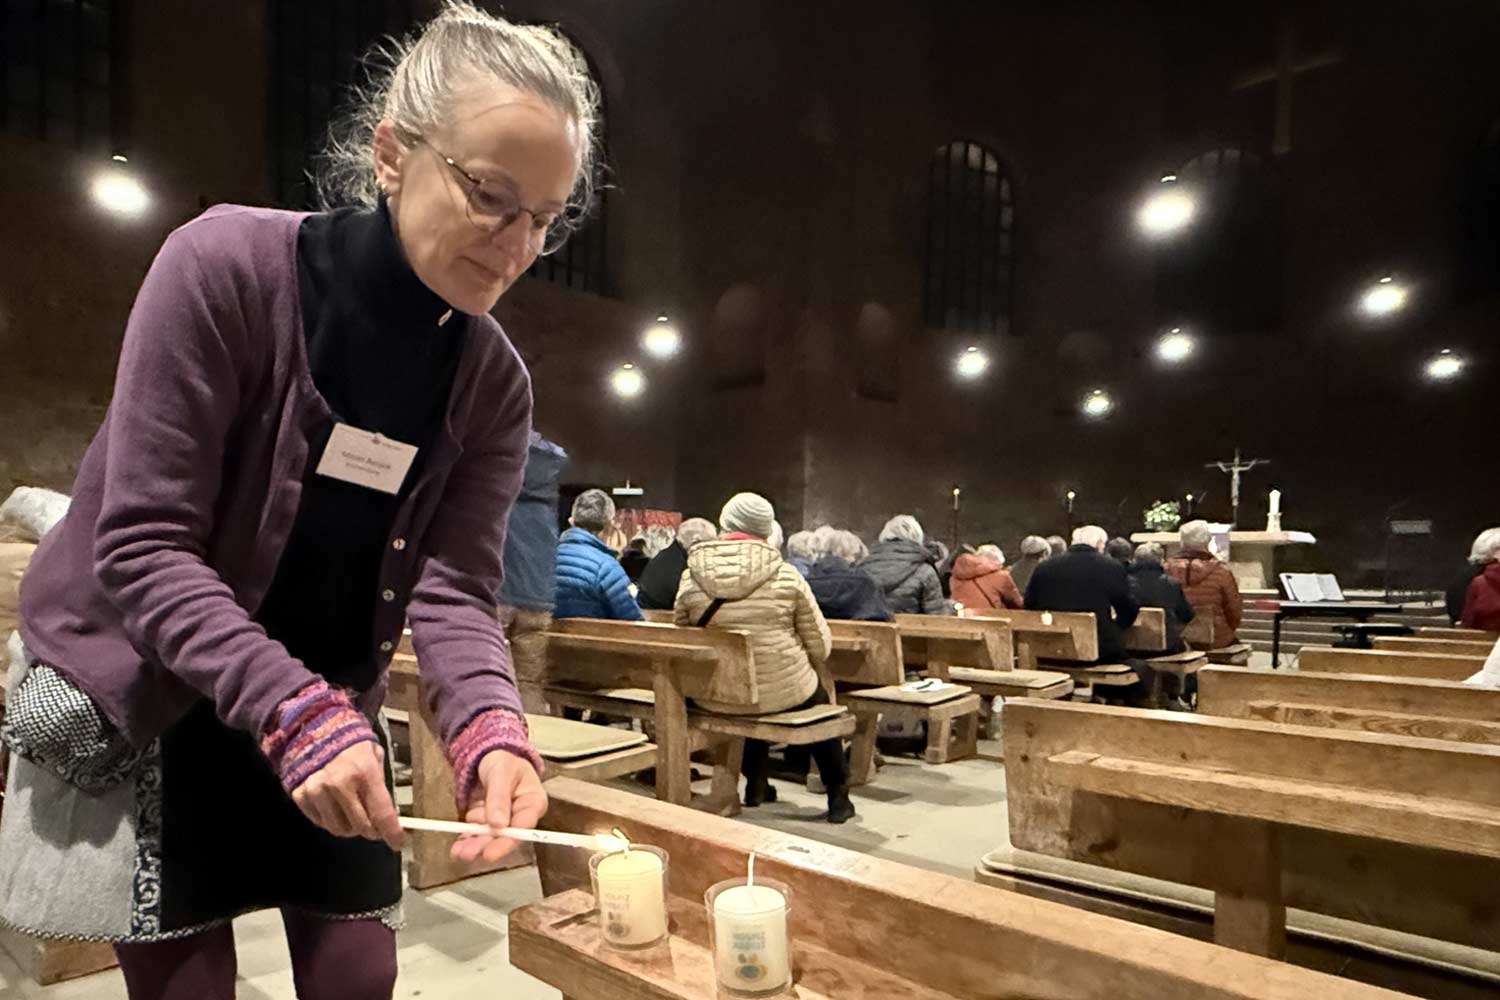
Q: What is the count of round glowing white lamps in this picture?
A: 9